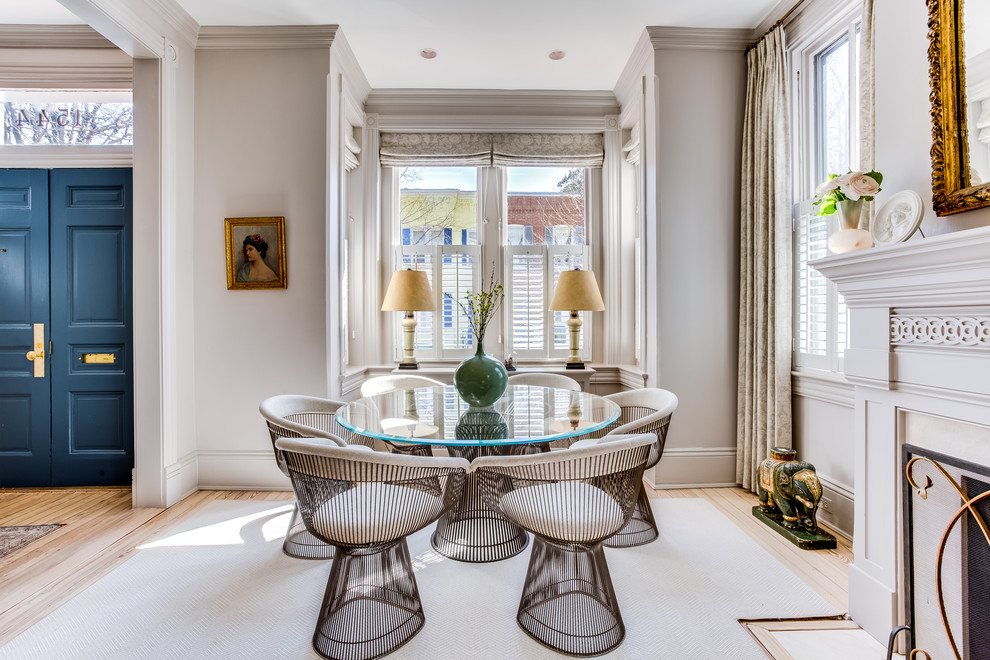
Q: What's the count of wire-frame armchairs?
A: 6